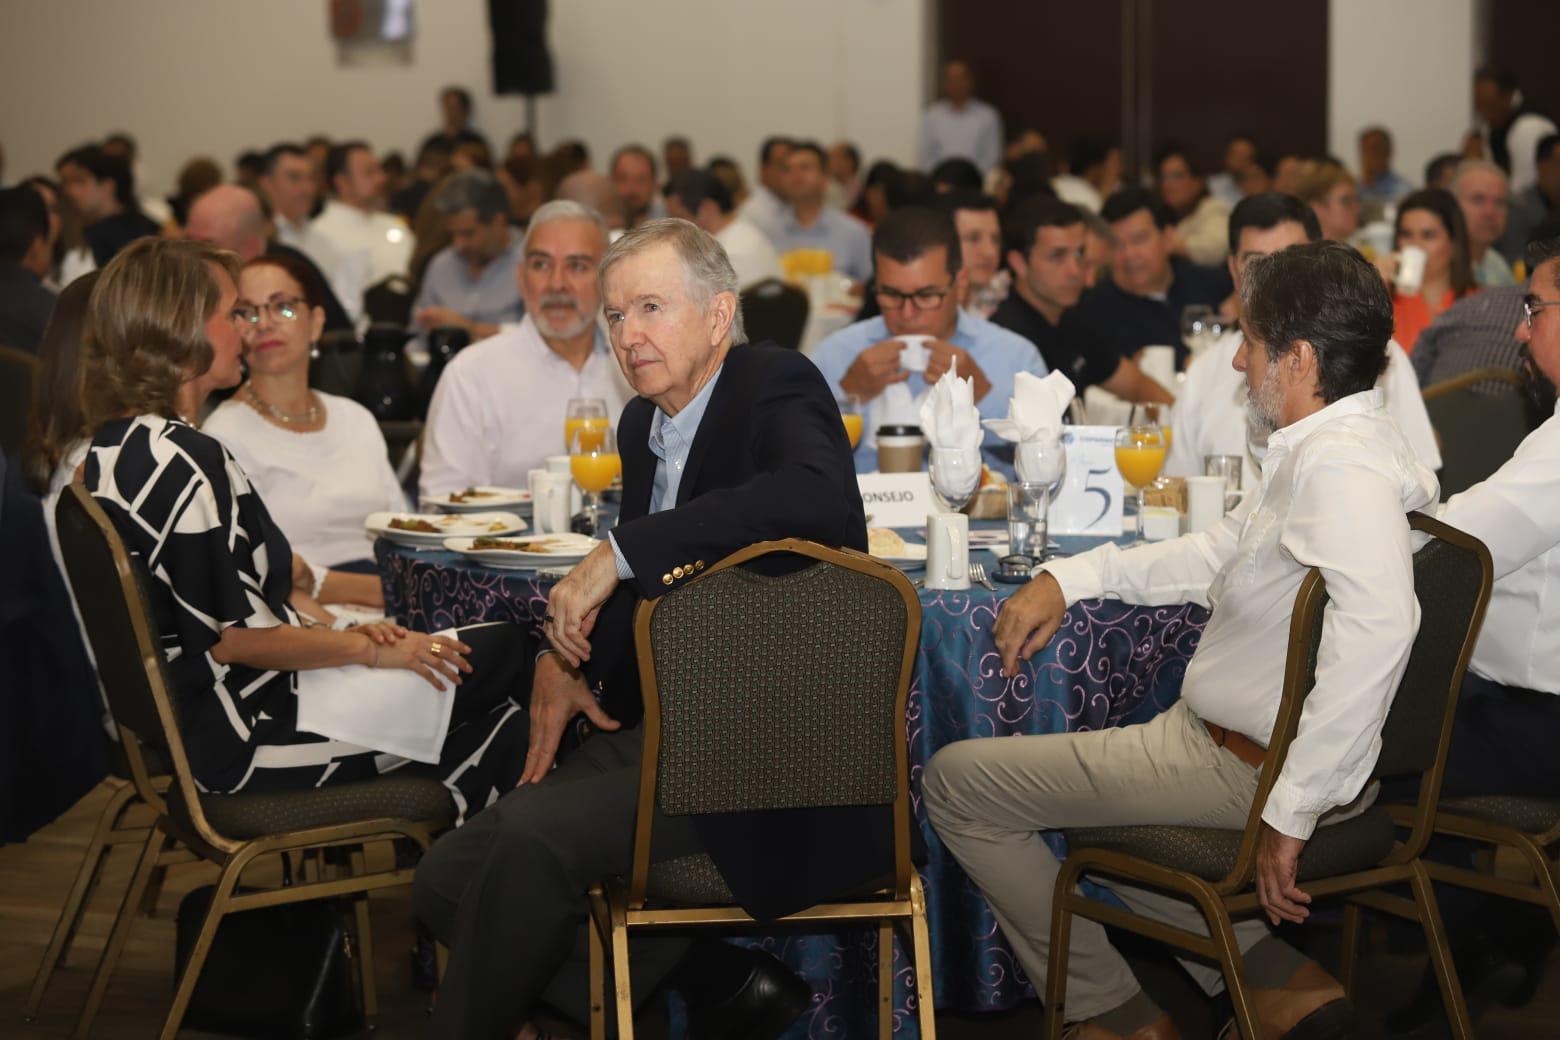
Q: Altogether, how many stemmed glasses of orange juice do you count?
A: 5